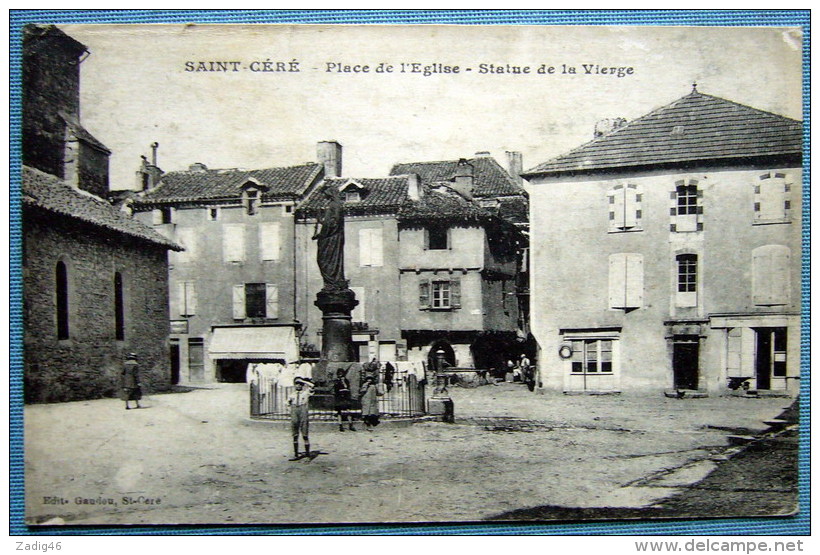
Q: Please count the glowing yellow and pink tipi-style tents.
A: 0